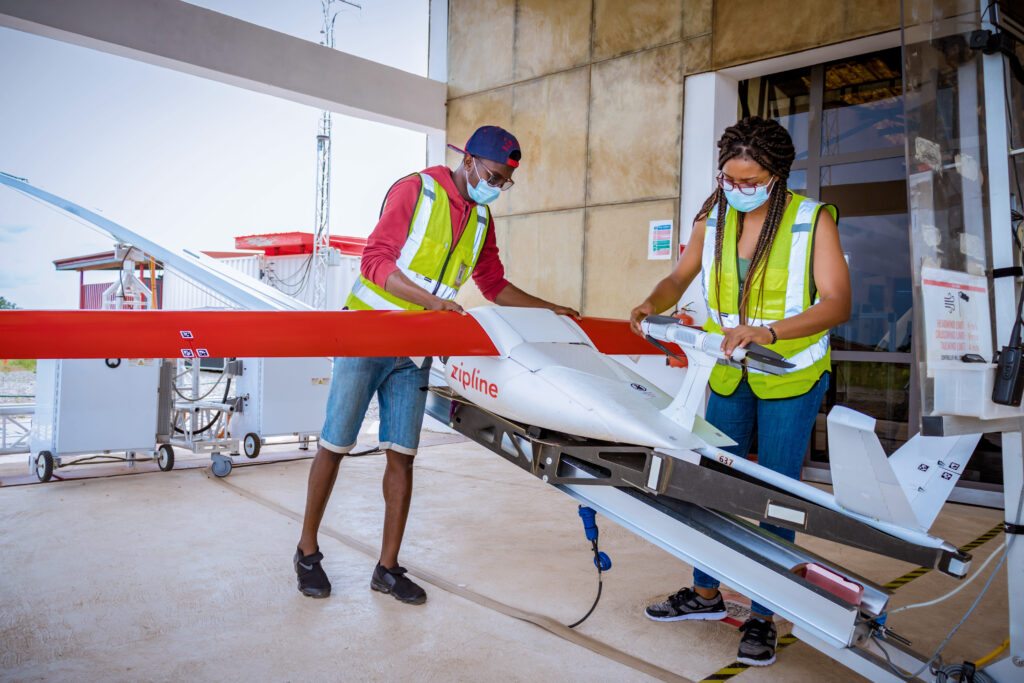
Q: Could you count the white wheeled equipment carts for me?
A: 2